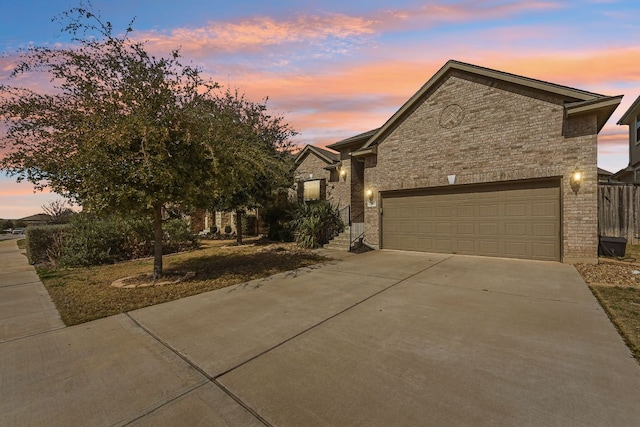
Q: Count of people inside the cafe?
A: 0